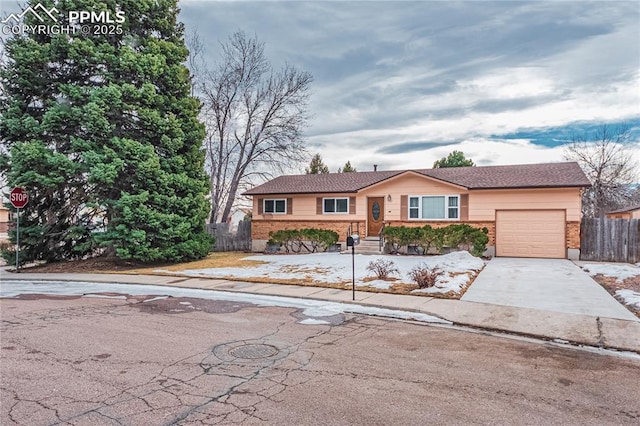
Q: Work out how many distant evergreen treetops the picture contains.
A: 3